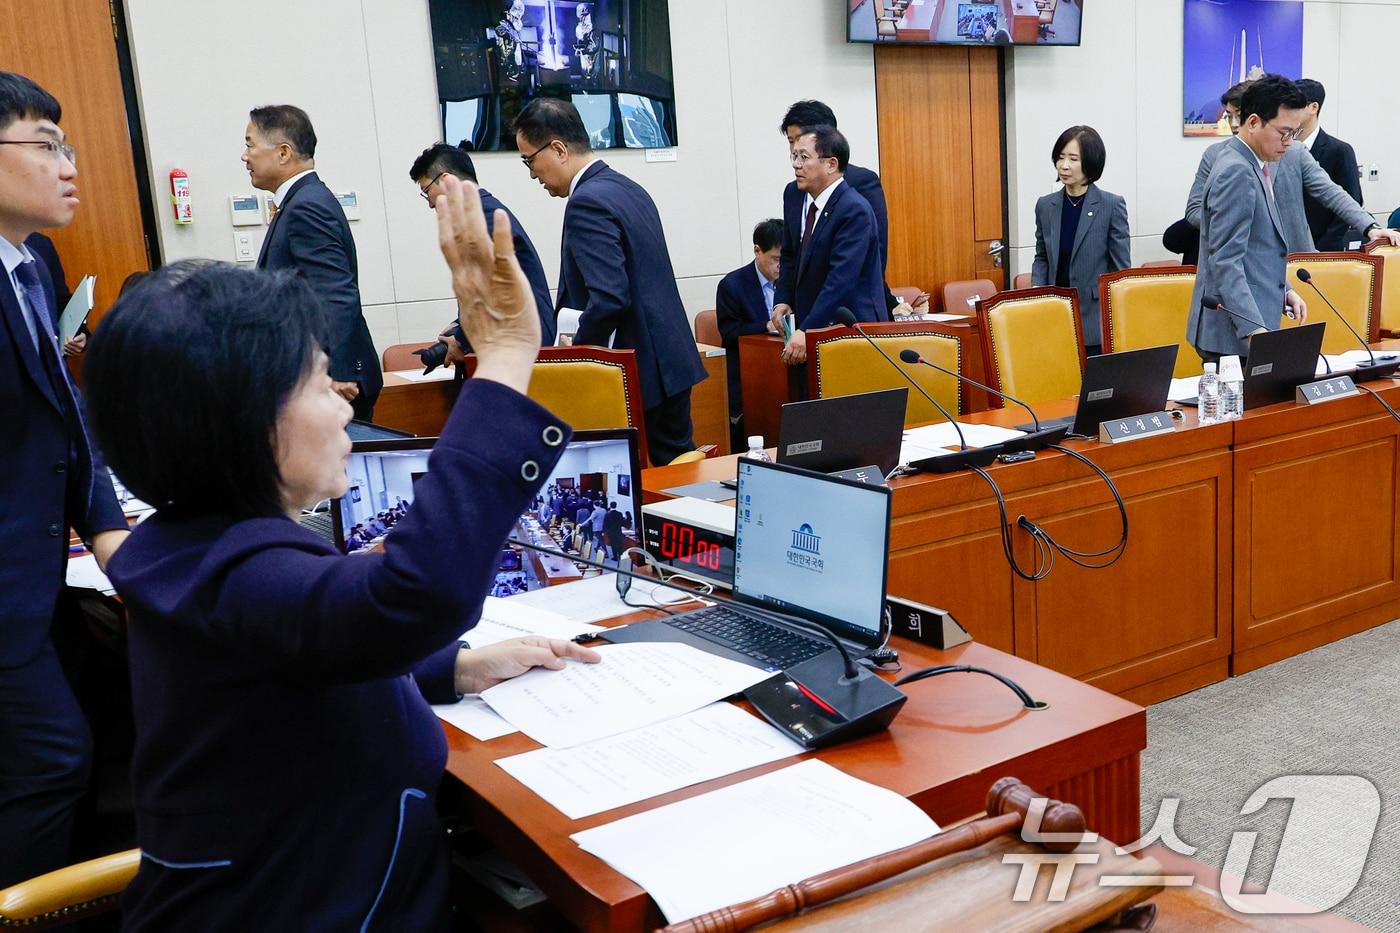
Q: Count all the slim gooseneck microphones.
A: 5